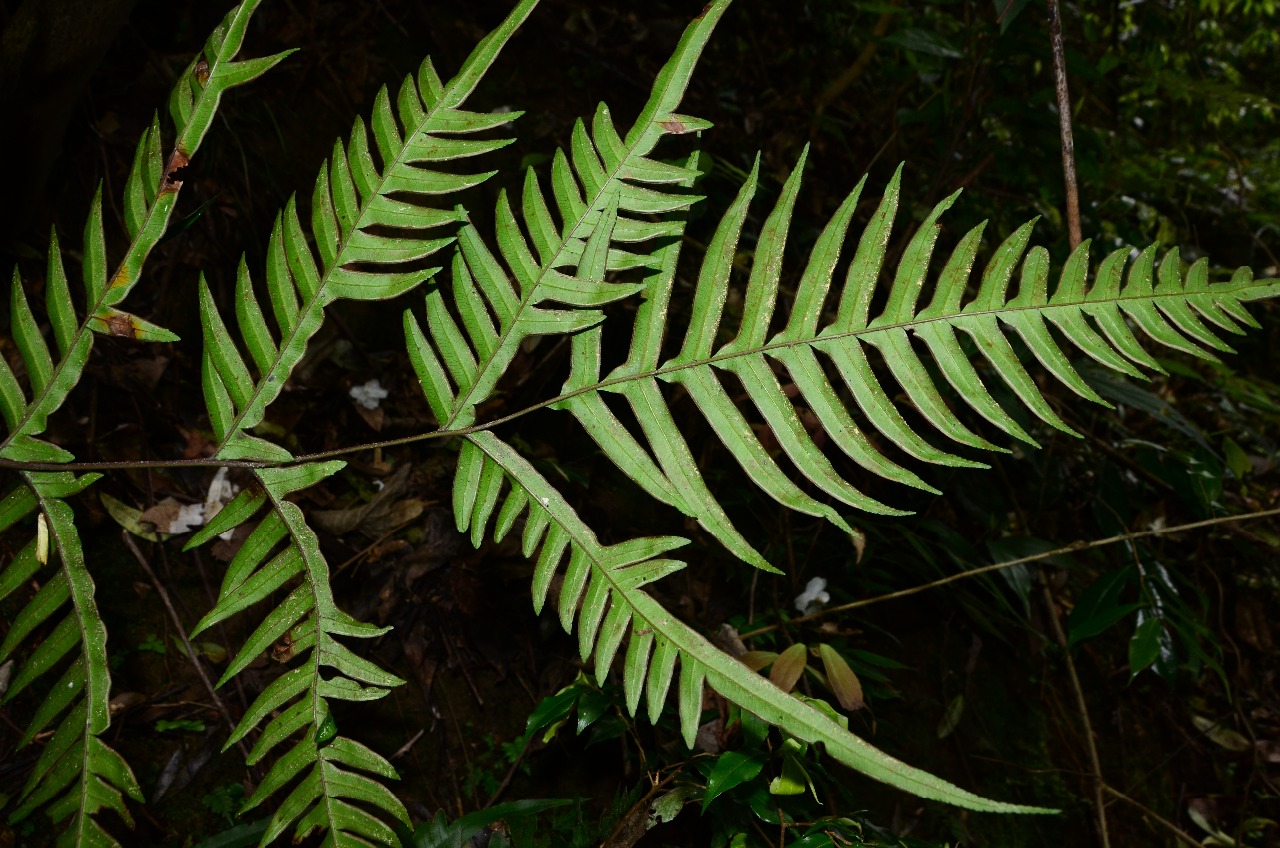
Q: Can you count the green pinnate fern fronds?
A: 7